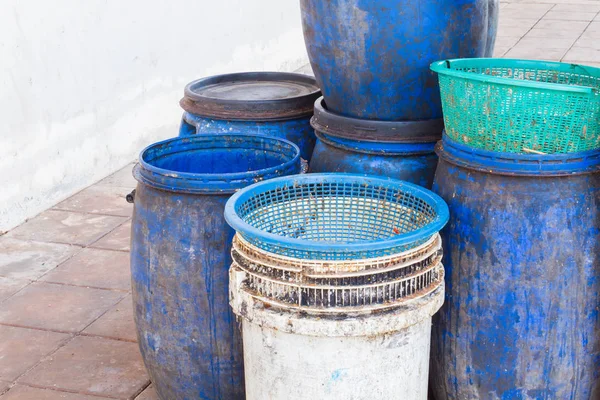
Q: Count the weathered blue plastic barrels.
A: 5